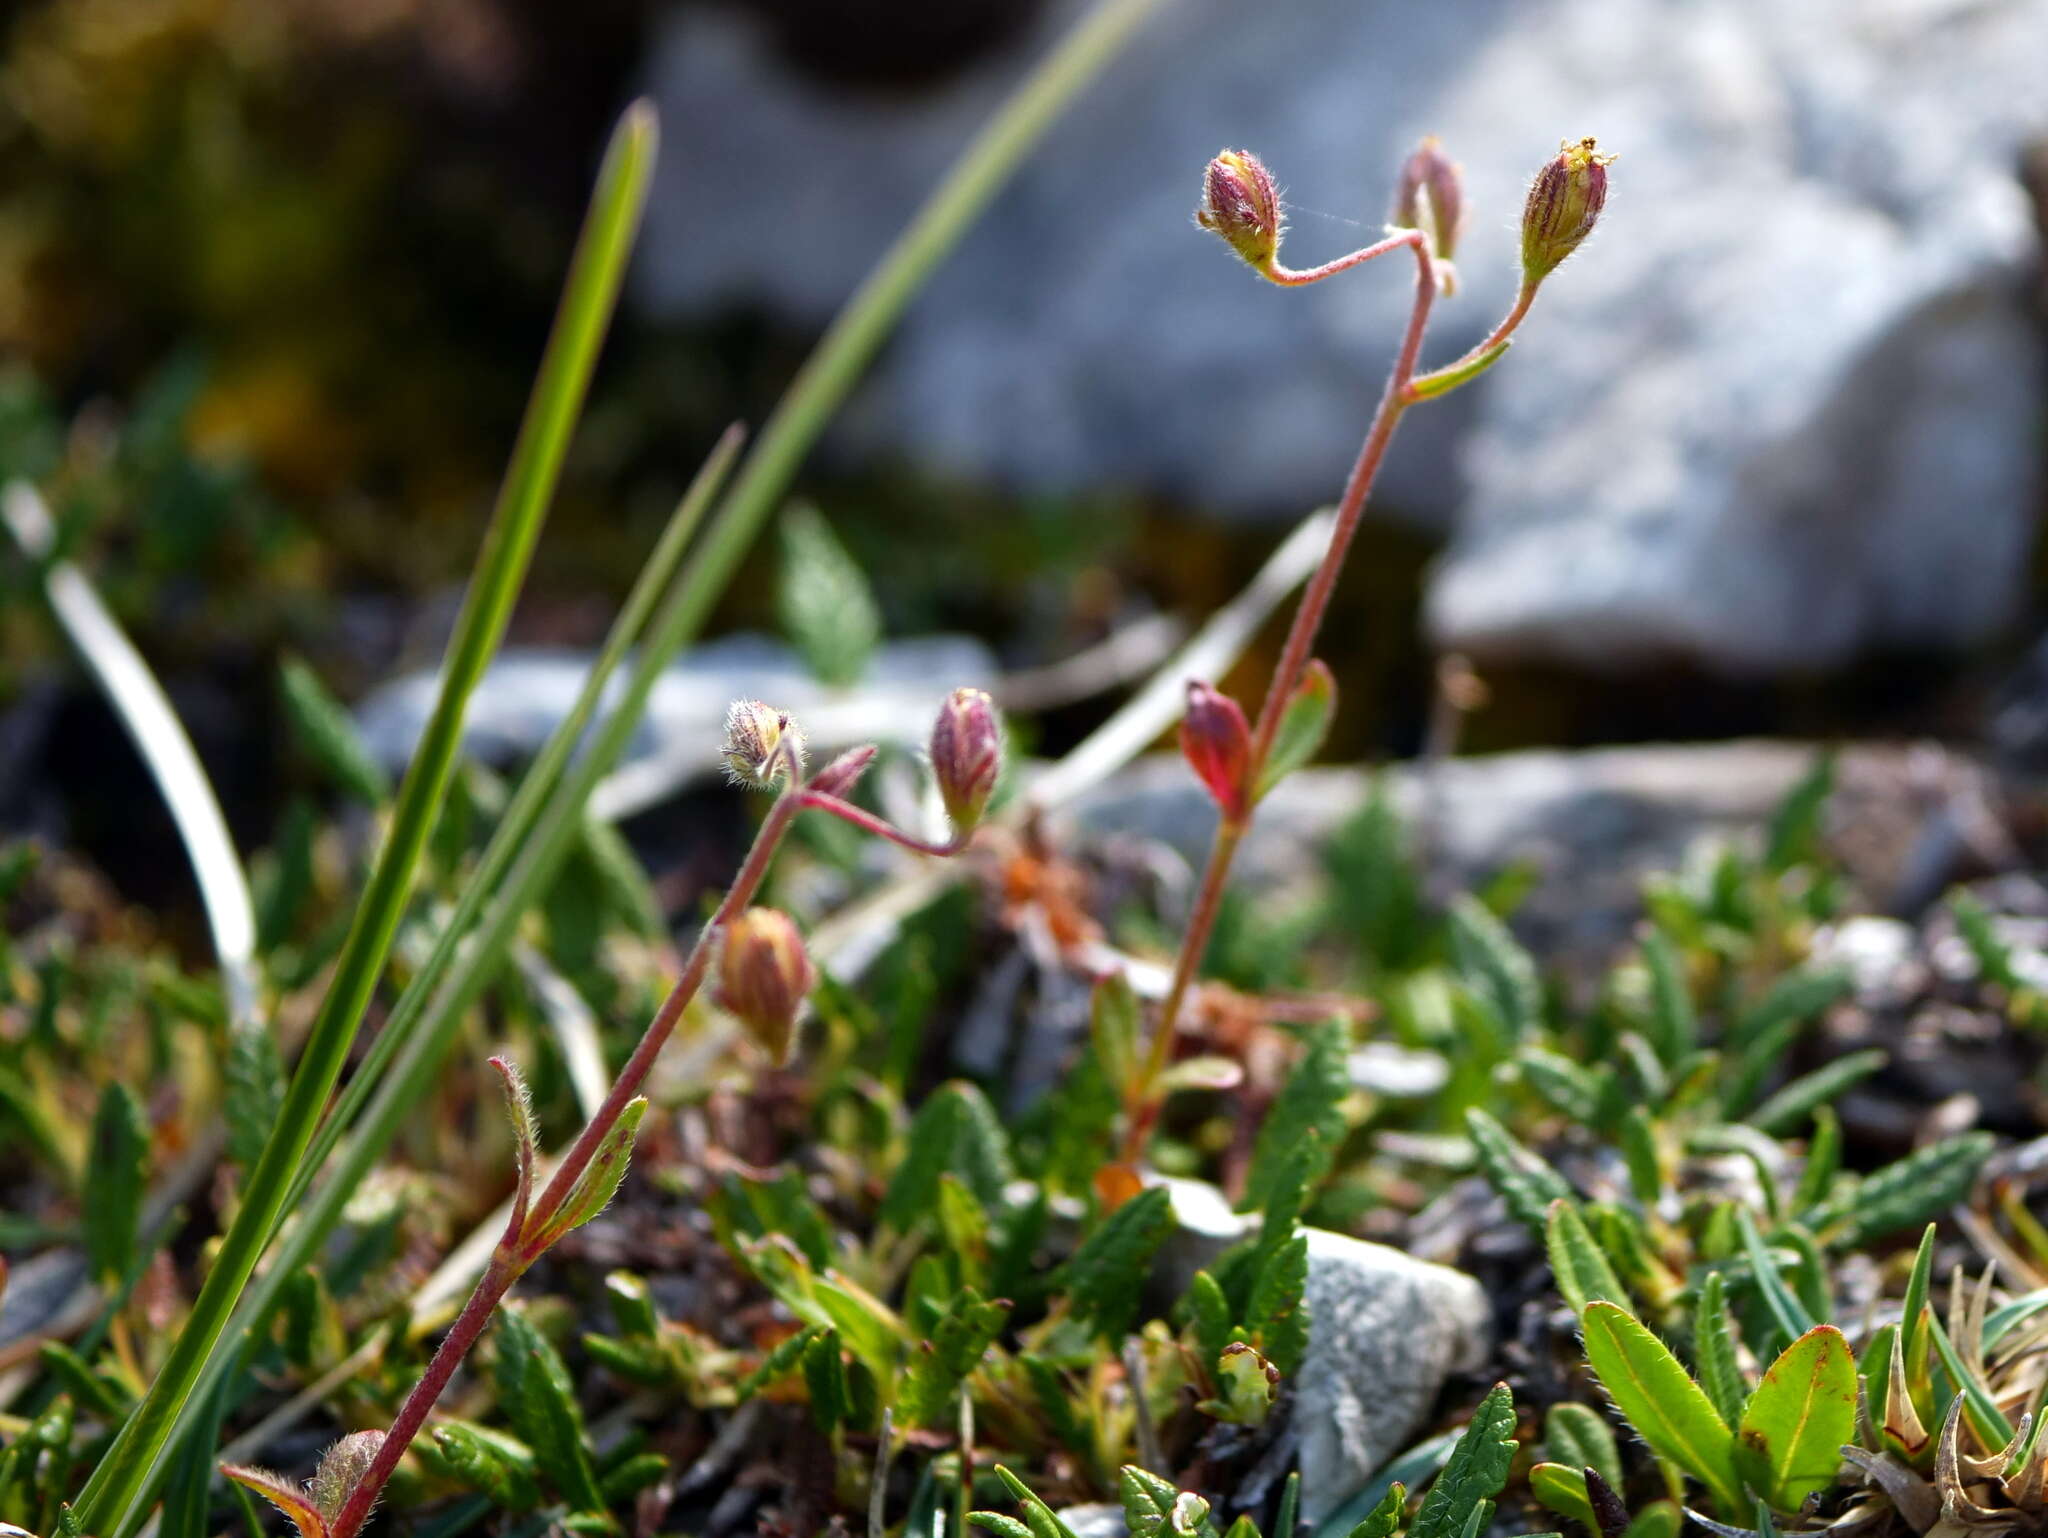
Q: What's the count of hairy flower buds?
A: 6